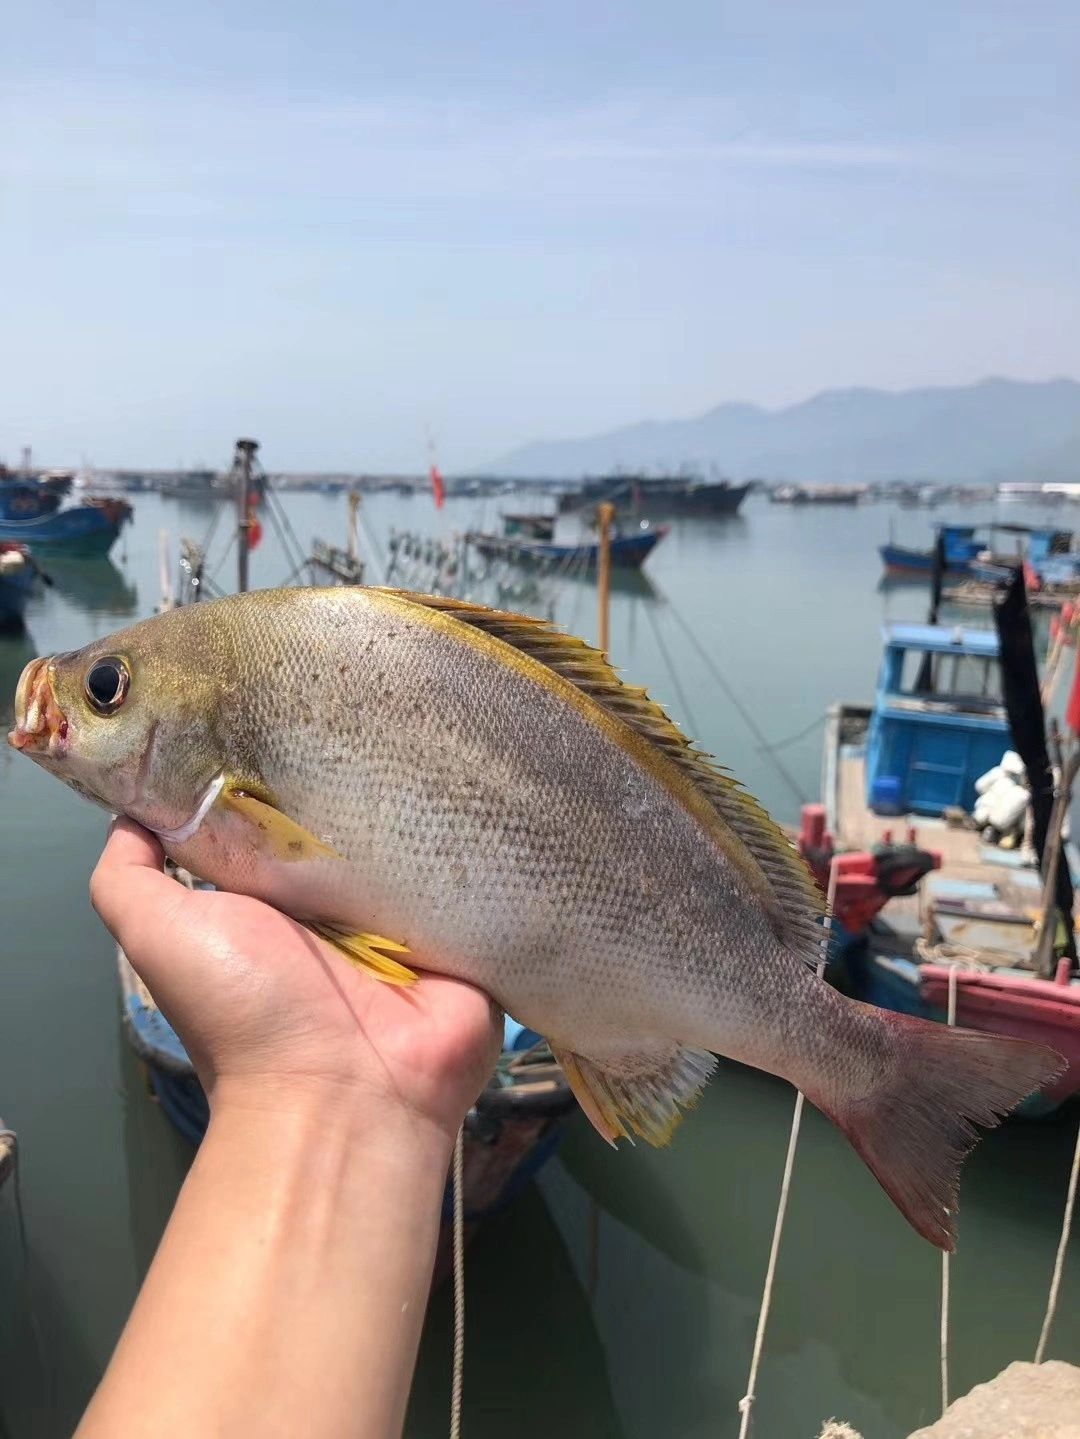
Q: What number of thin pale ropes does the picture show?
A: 4